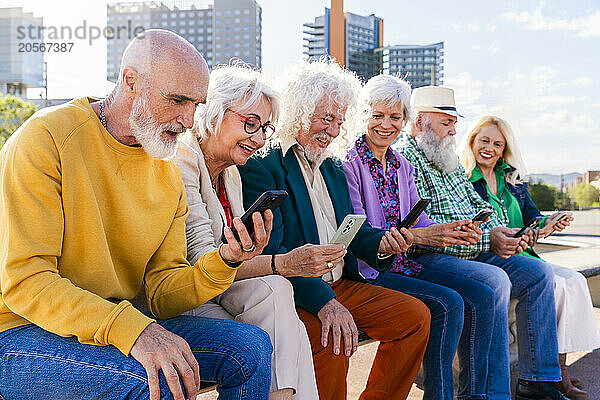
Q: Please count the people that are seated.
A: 6